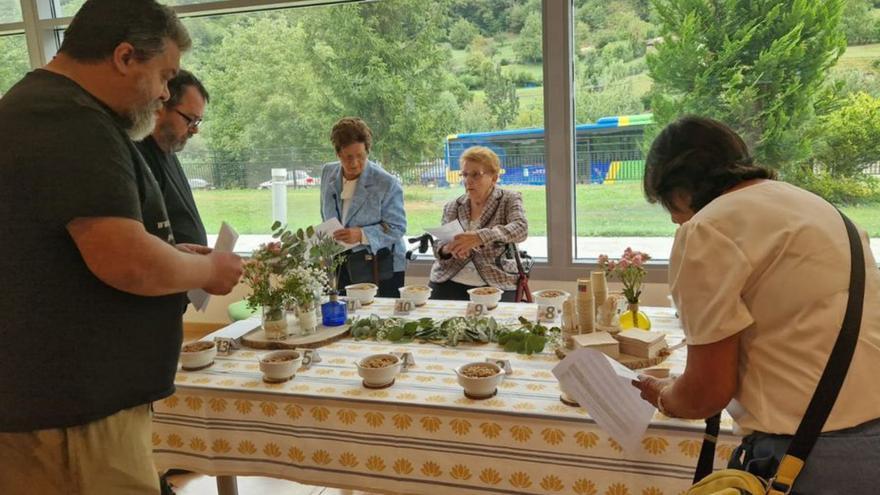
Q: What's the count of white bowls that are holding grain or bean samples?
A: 8